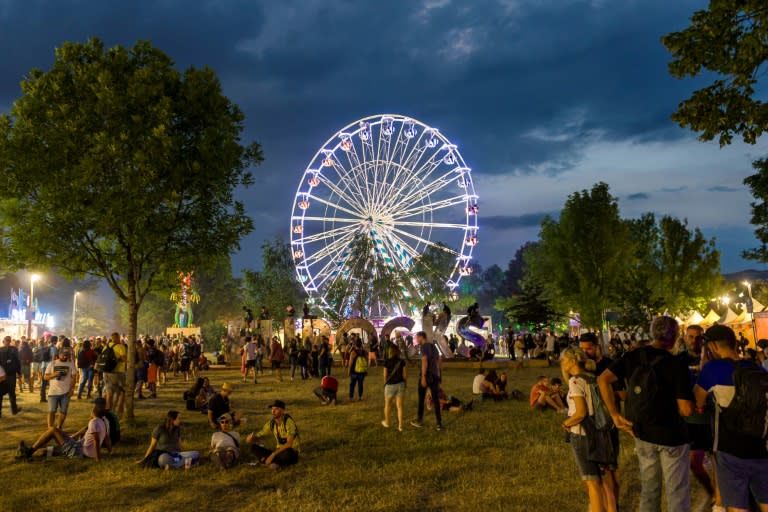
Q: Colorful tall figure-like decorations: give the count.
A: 1